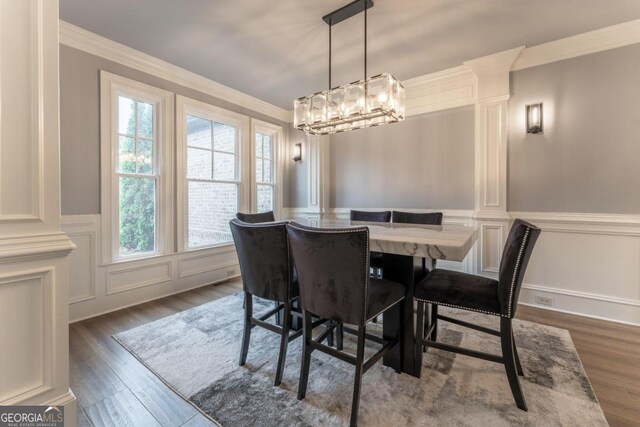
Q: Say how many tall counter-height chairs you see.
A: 6